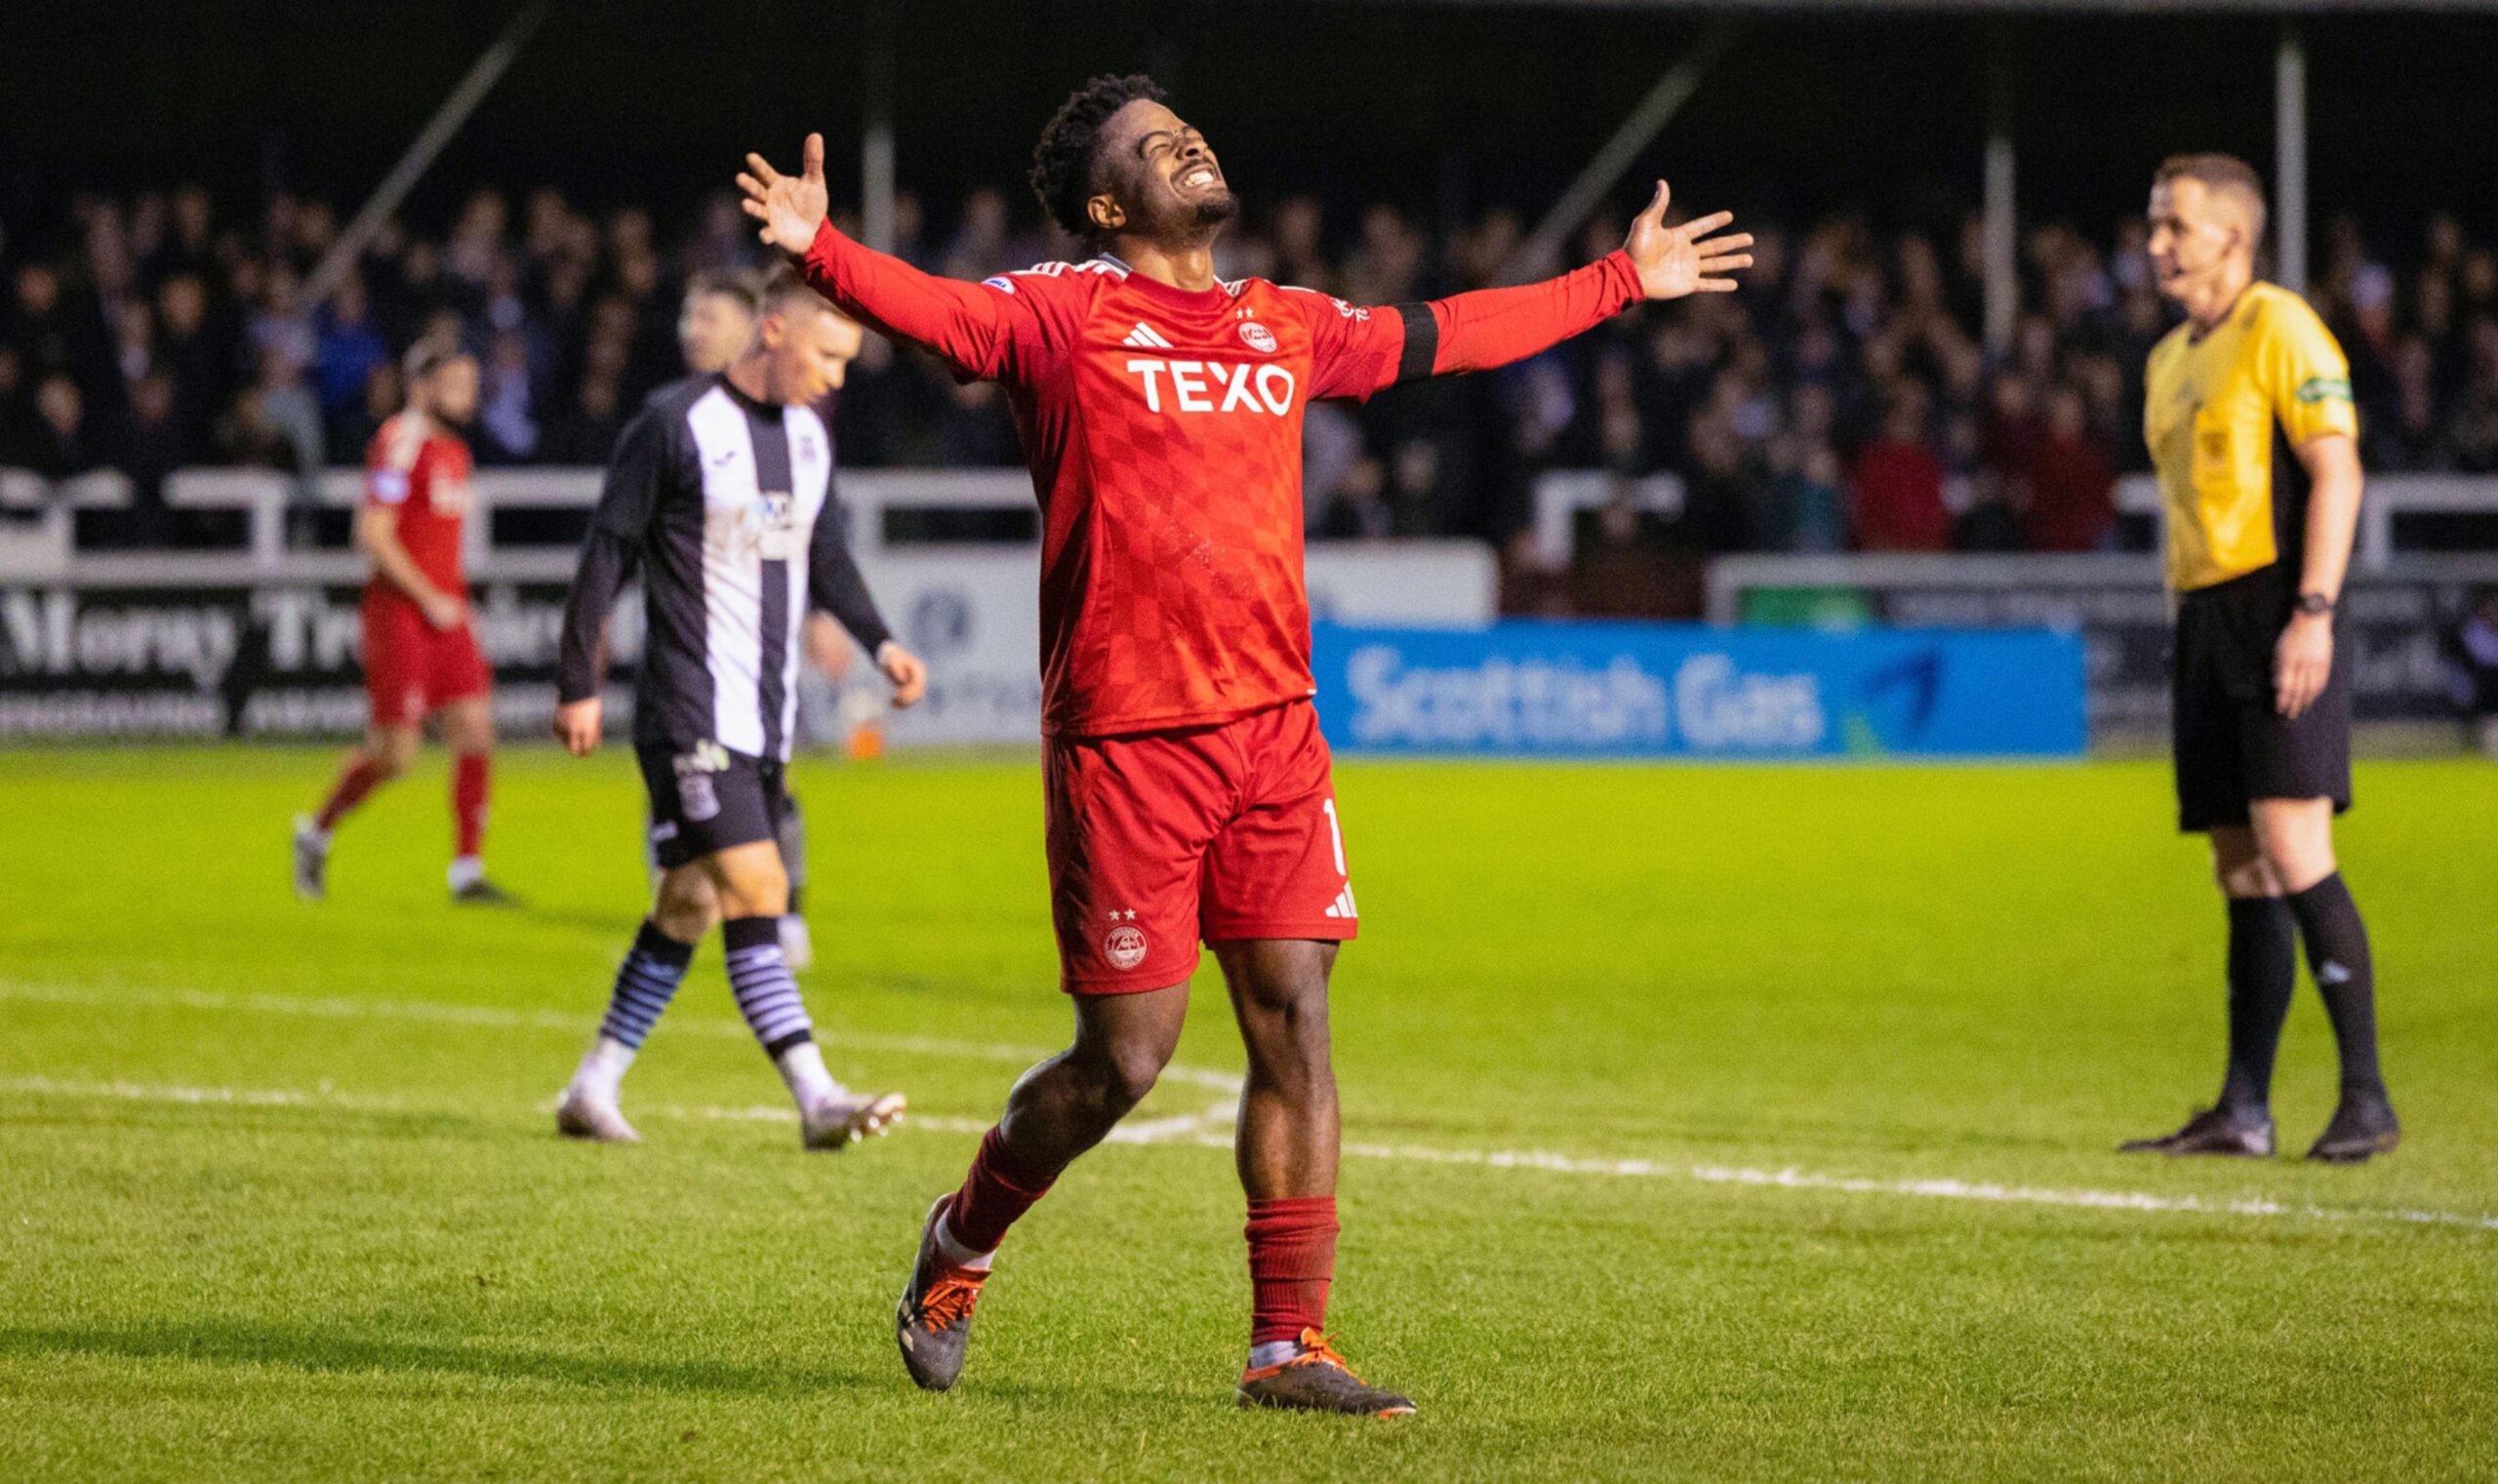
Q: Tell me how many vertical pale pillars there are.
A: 3